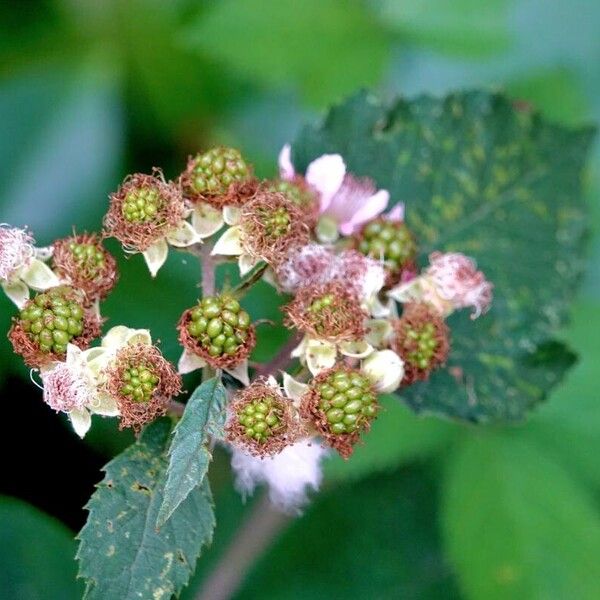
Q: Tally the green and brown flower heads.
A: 13